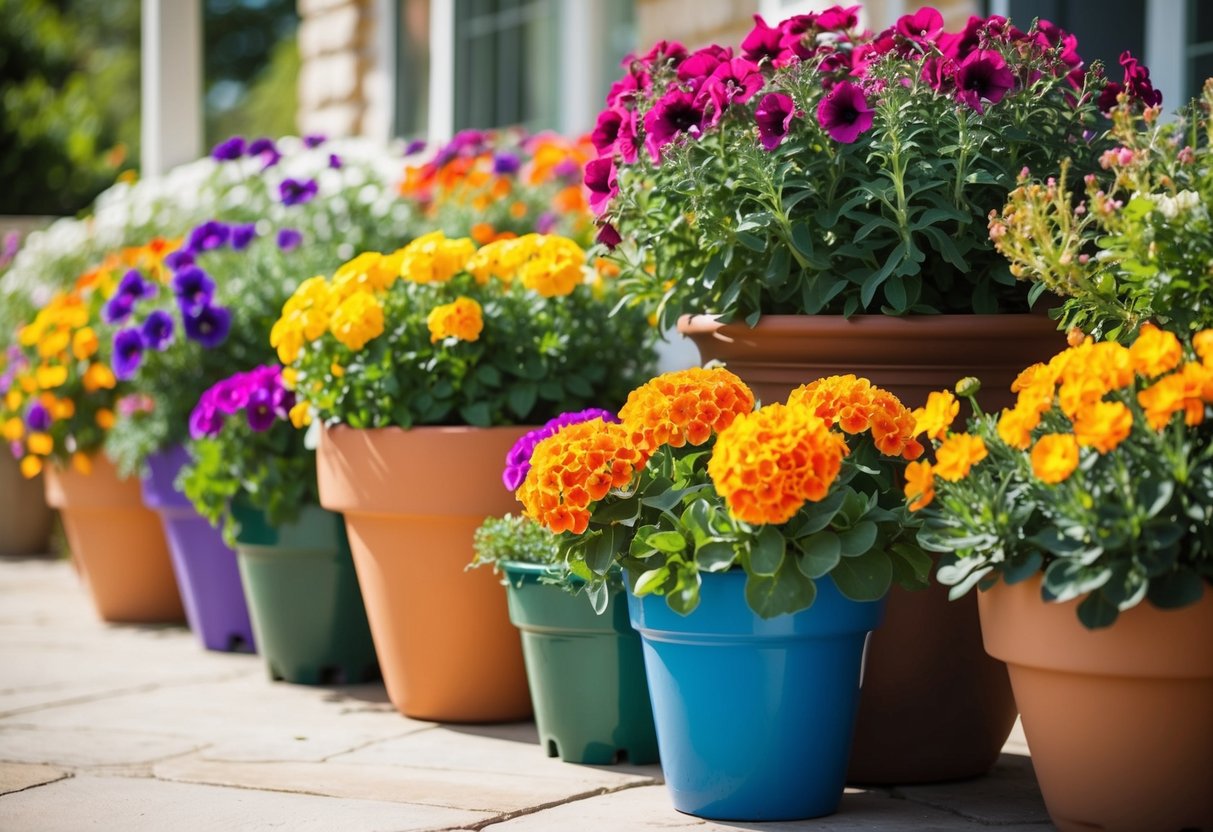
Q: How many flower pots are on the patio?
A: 9